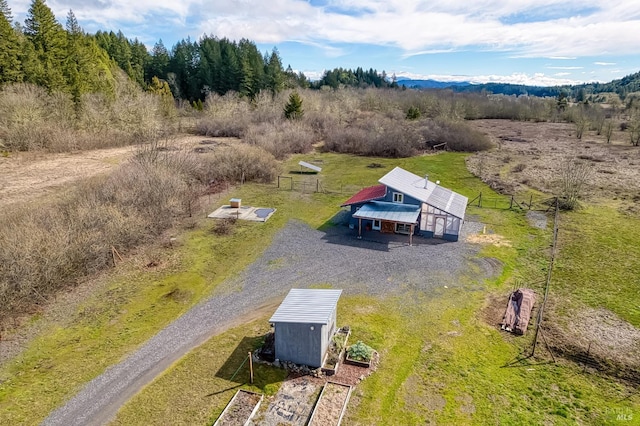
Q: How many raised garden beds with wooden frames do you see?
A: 4